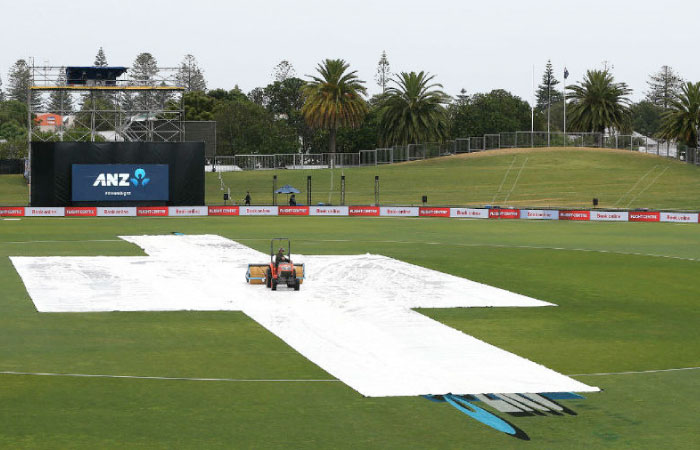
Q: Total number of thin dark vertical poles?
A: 4